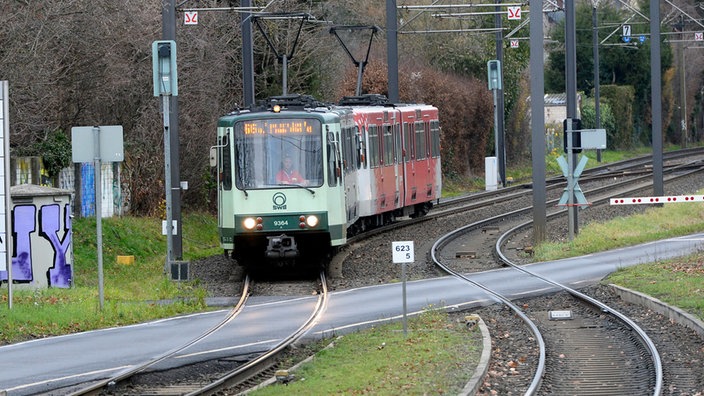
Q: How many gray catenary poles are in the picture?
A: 8